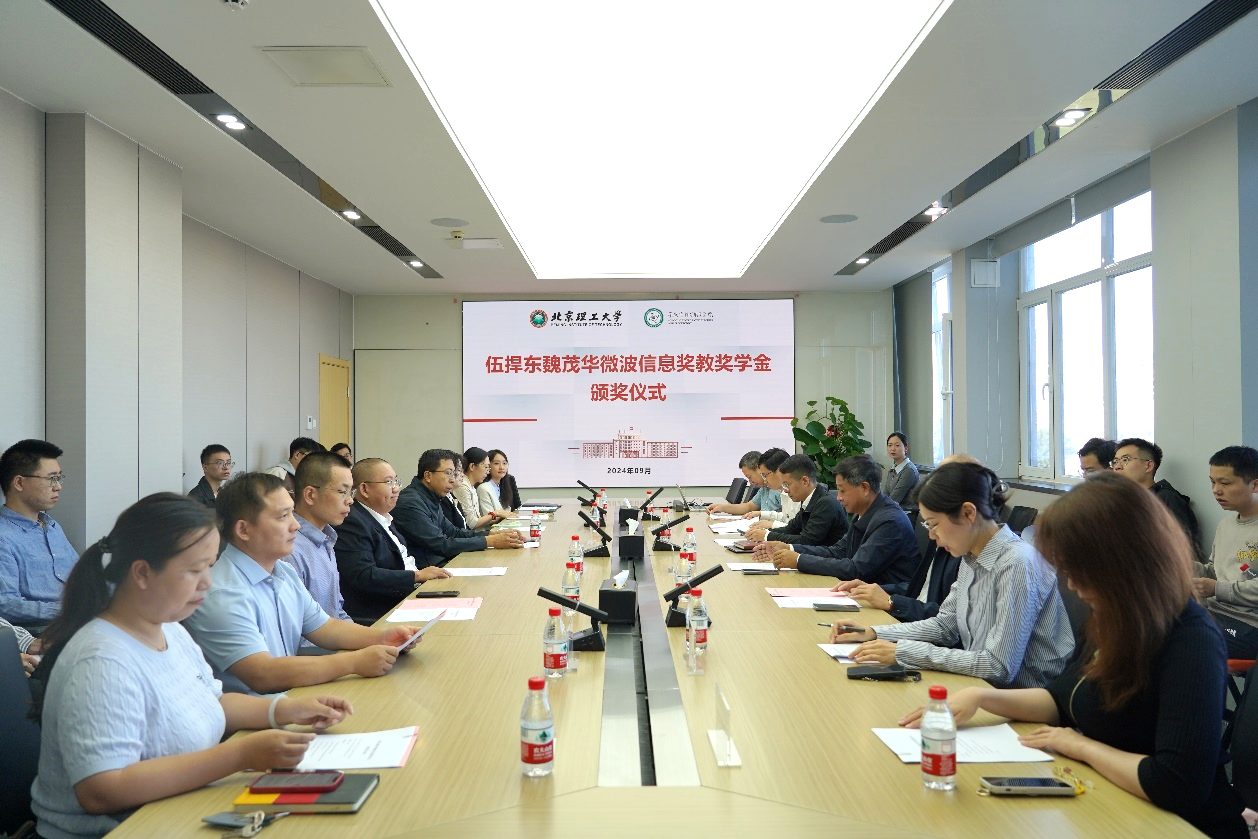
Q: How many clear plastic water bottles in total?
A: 14